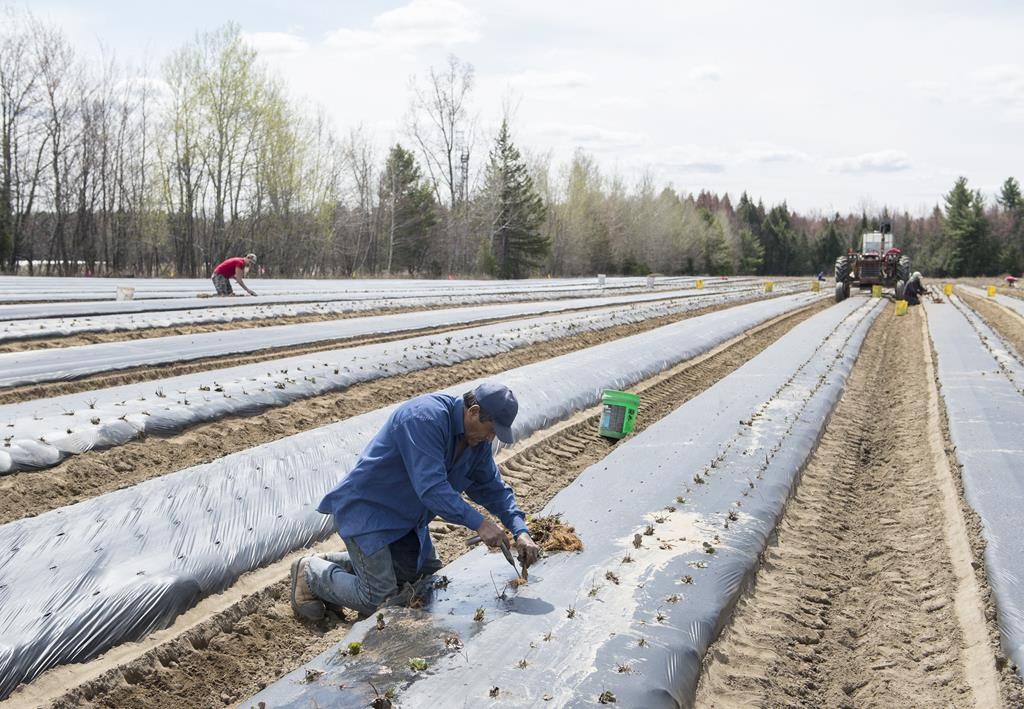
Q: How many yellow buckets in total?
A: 7